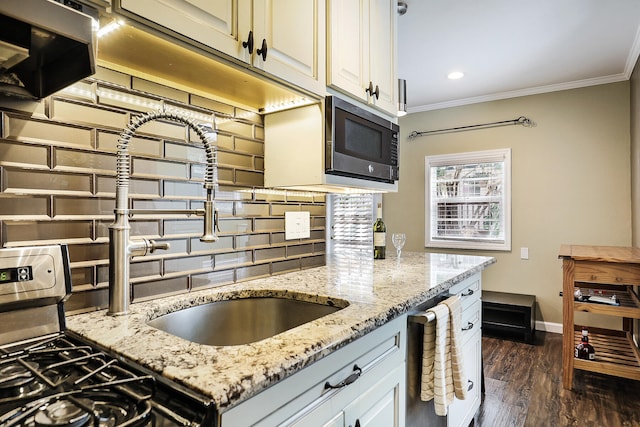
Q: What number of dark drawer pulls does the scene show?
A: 4